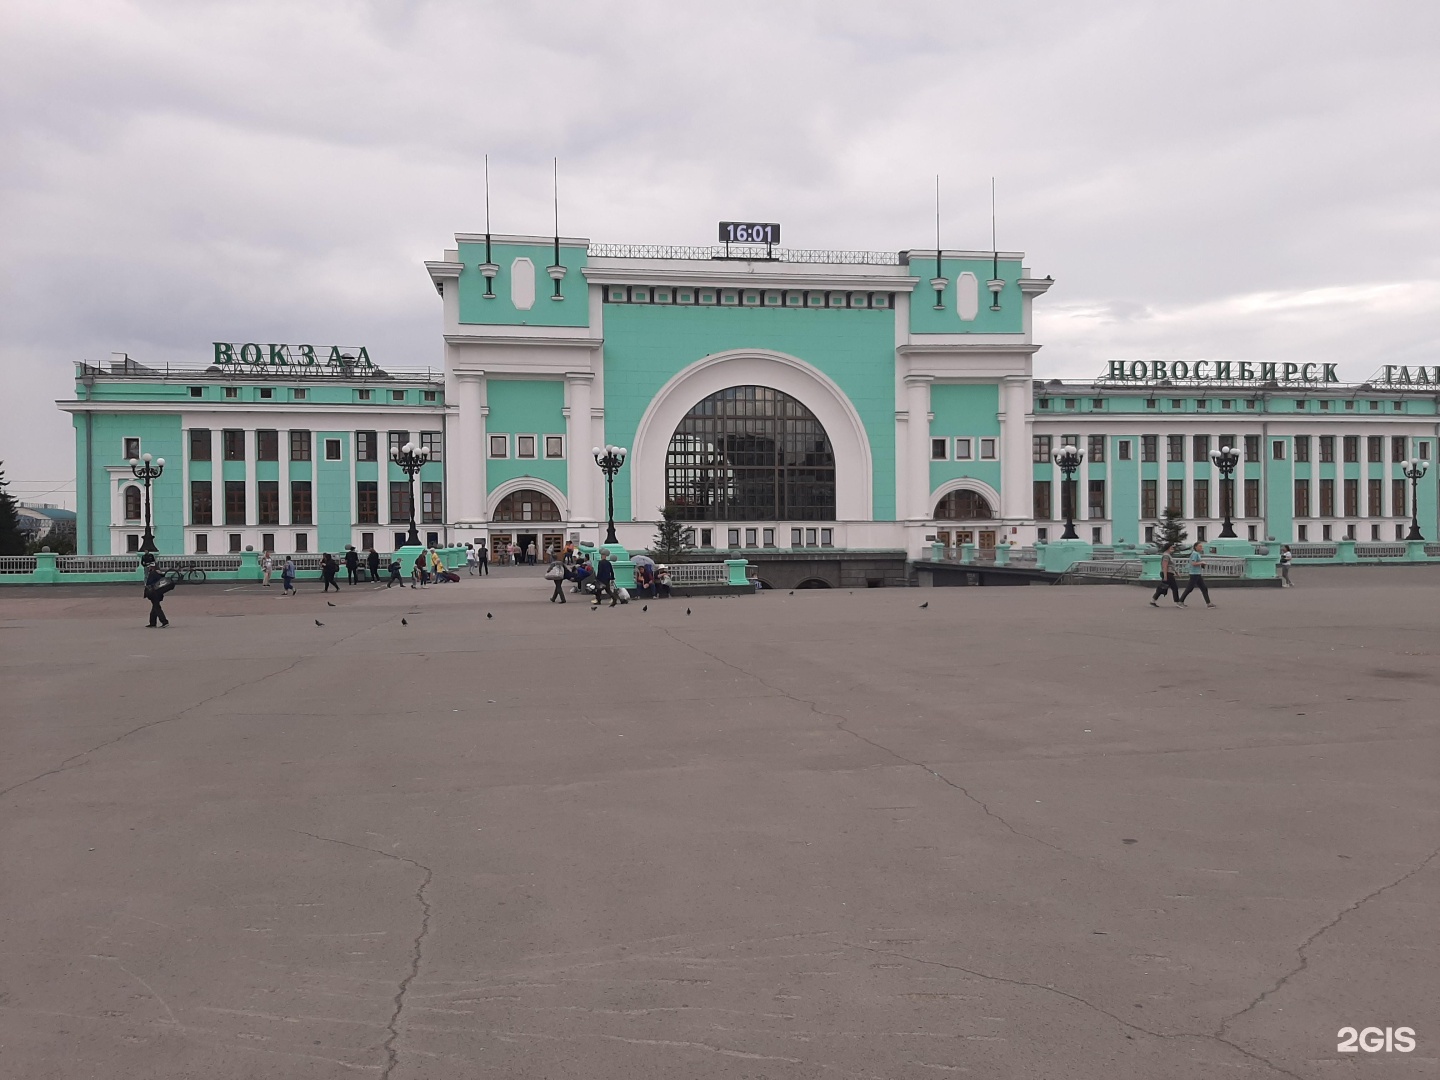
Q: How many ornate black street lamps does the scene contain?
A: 6